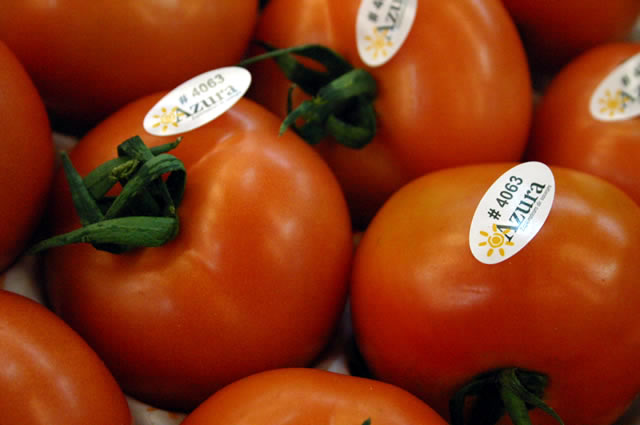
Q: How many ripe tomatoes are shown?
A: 9